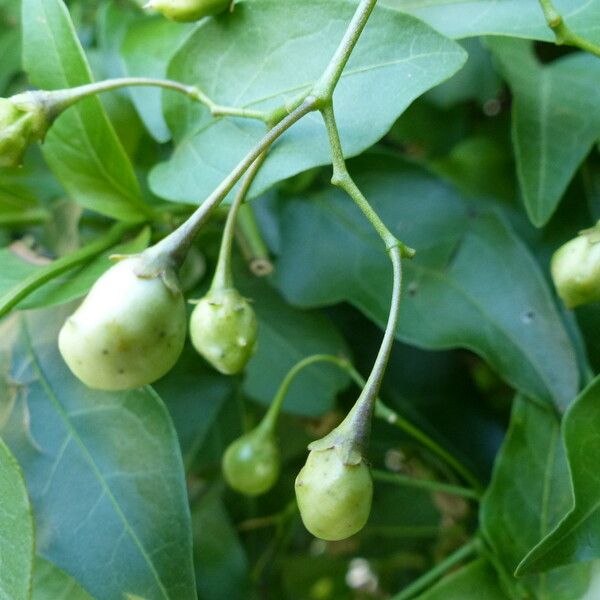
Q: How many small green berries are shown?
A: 7